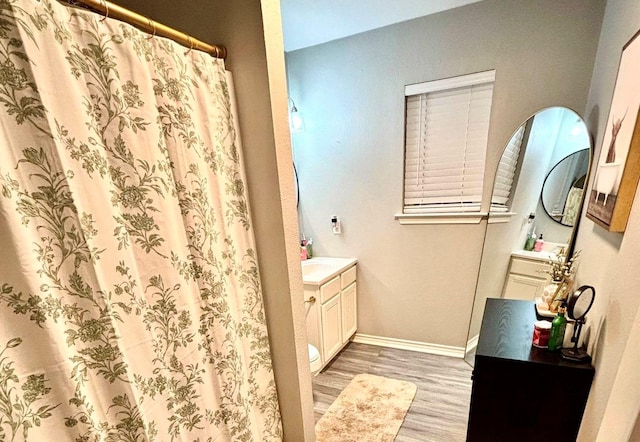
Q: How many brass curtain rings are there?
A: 4